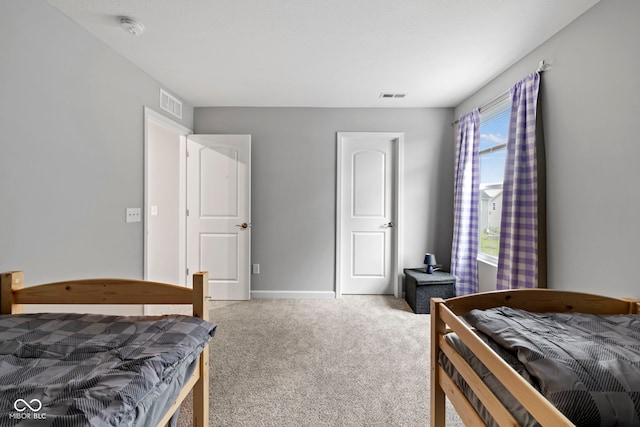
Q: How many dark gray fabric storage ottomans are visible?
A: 1